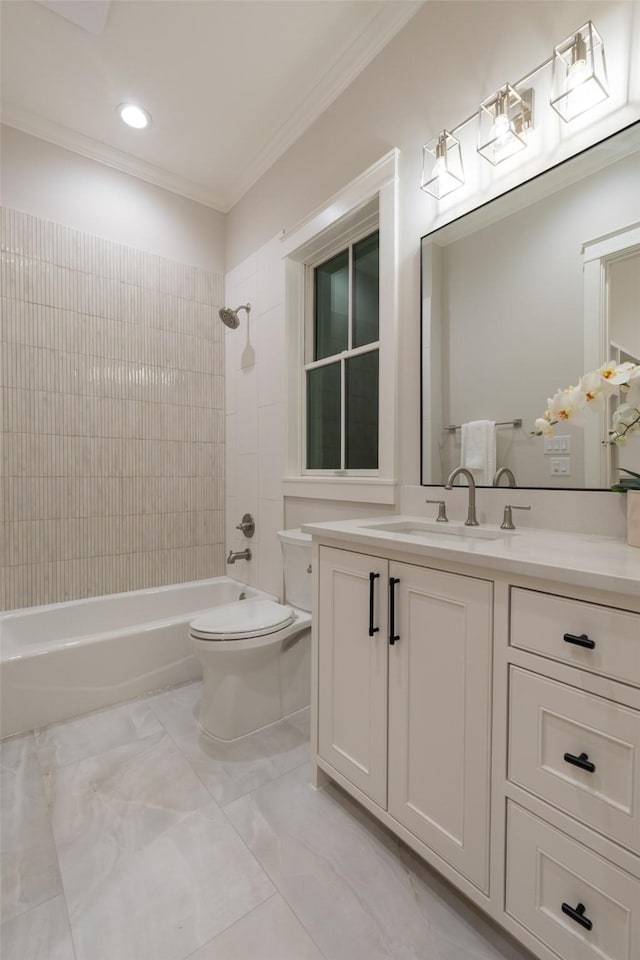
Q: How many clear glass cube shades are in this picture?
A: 3